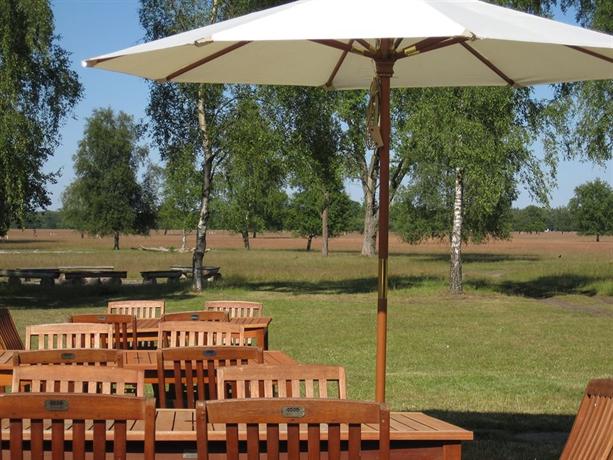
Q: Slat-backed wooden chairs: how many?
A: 14